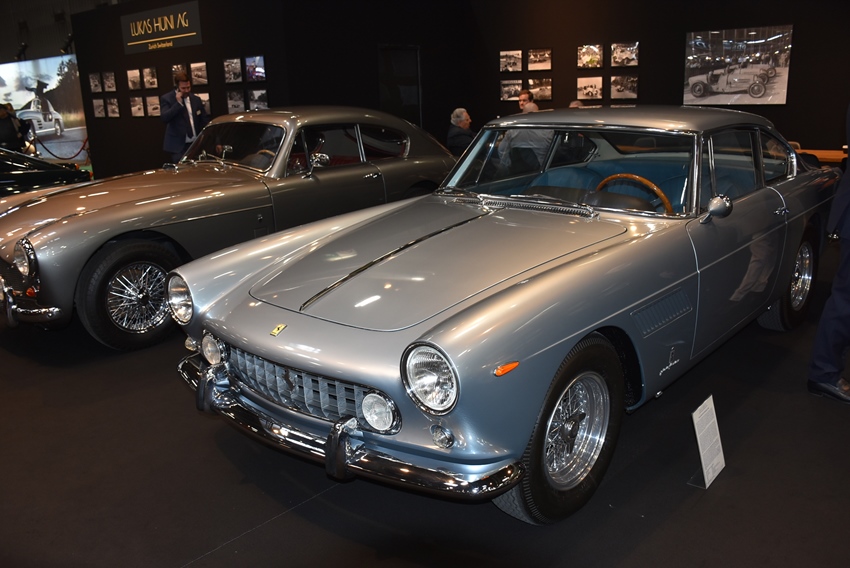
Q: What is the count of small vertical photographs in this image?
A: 15